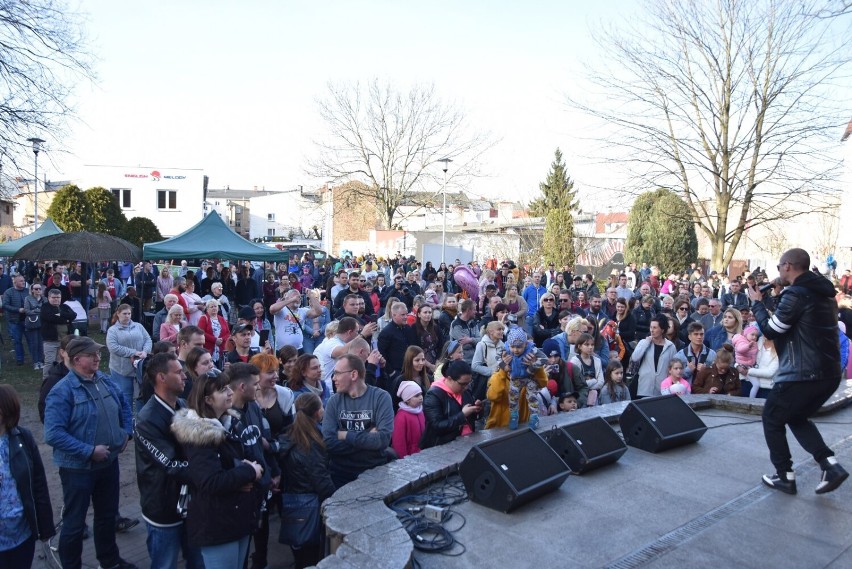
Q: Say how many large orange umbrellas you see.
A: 0